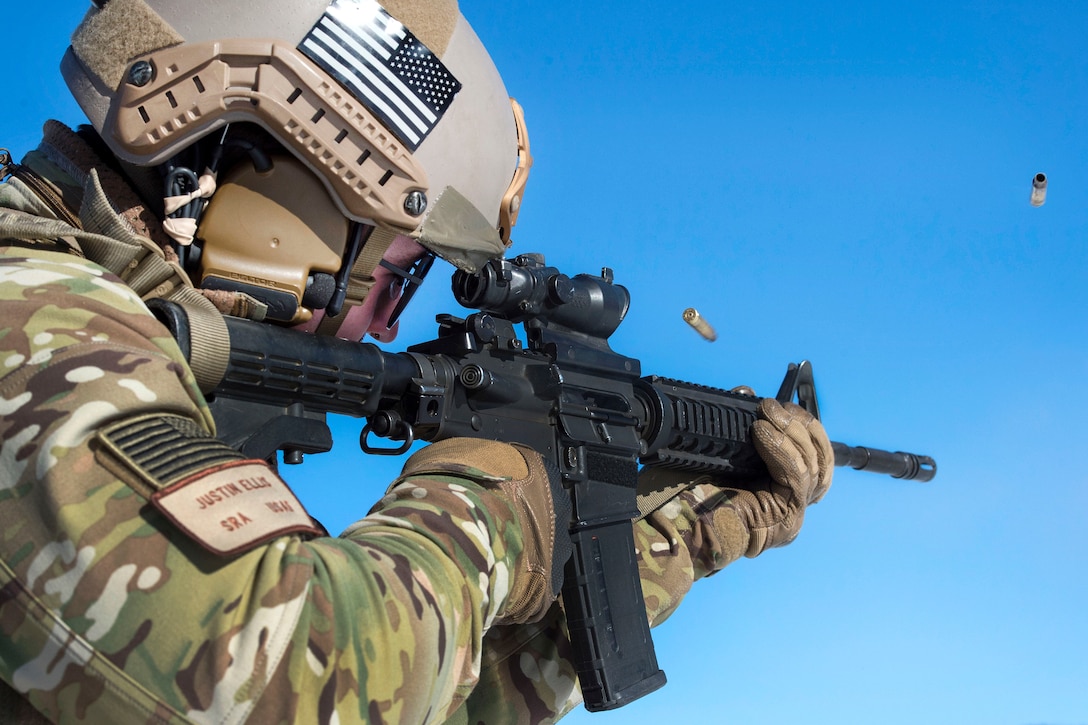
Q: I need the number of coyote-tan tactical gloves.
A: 2